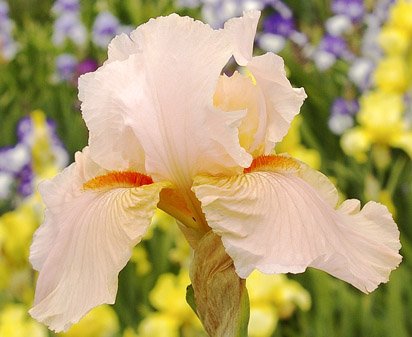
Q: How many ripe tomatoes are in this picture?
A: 0